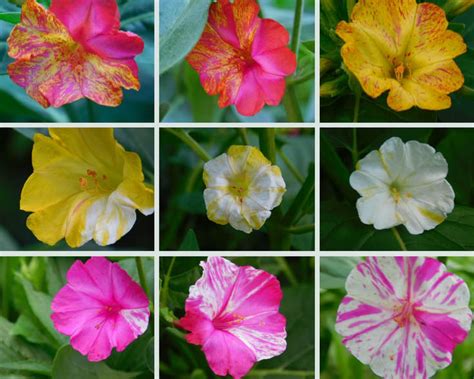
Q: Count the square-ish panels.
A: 9